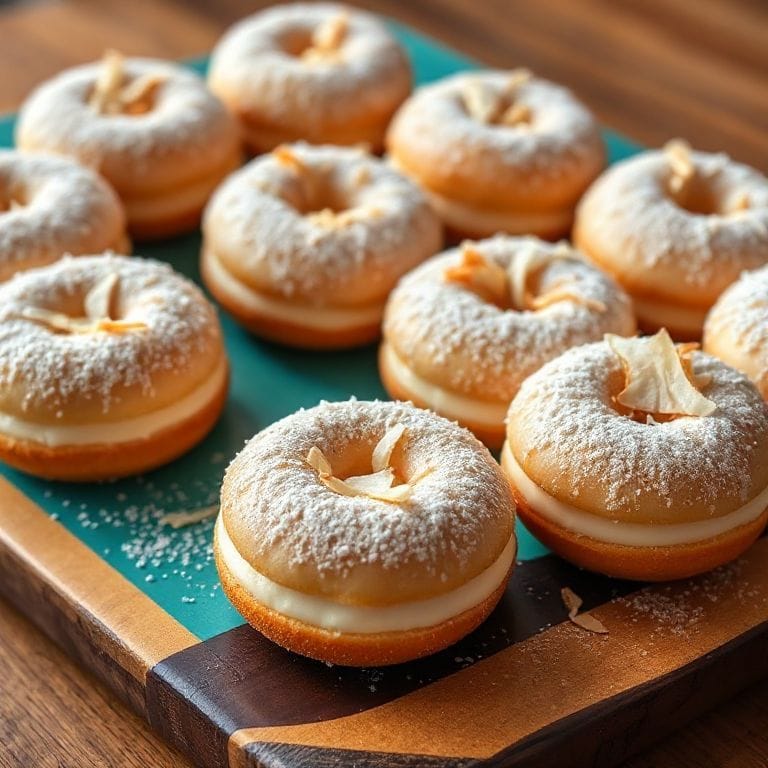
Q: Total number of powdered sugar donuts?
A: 11